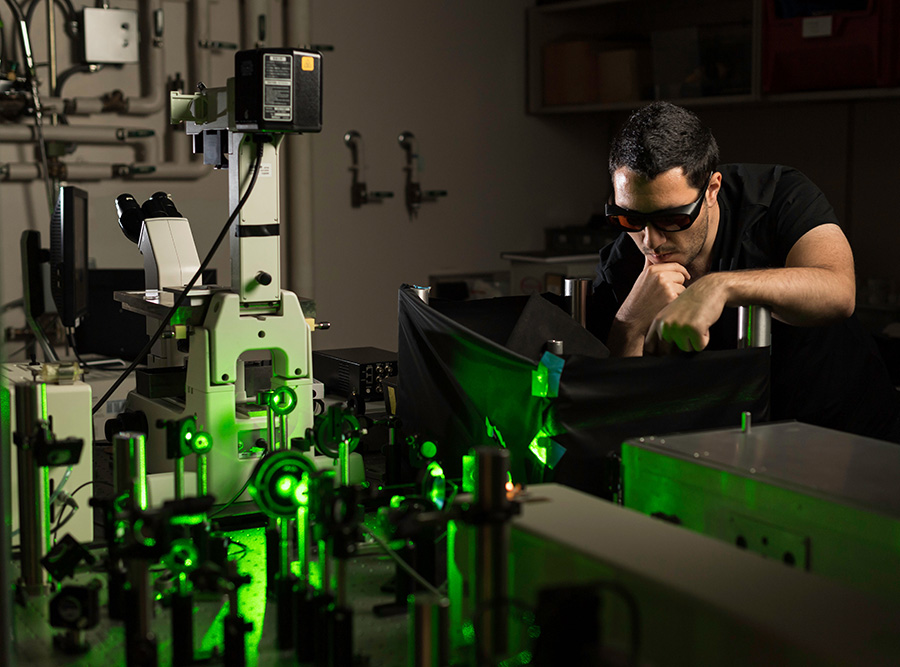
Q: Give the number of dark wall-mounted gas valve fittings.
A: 2